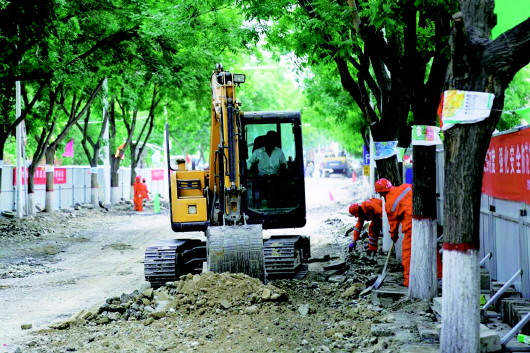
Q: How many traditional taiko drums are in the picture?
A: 0